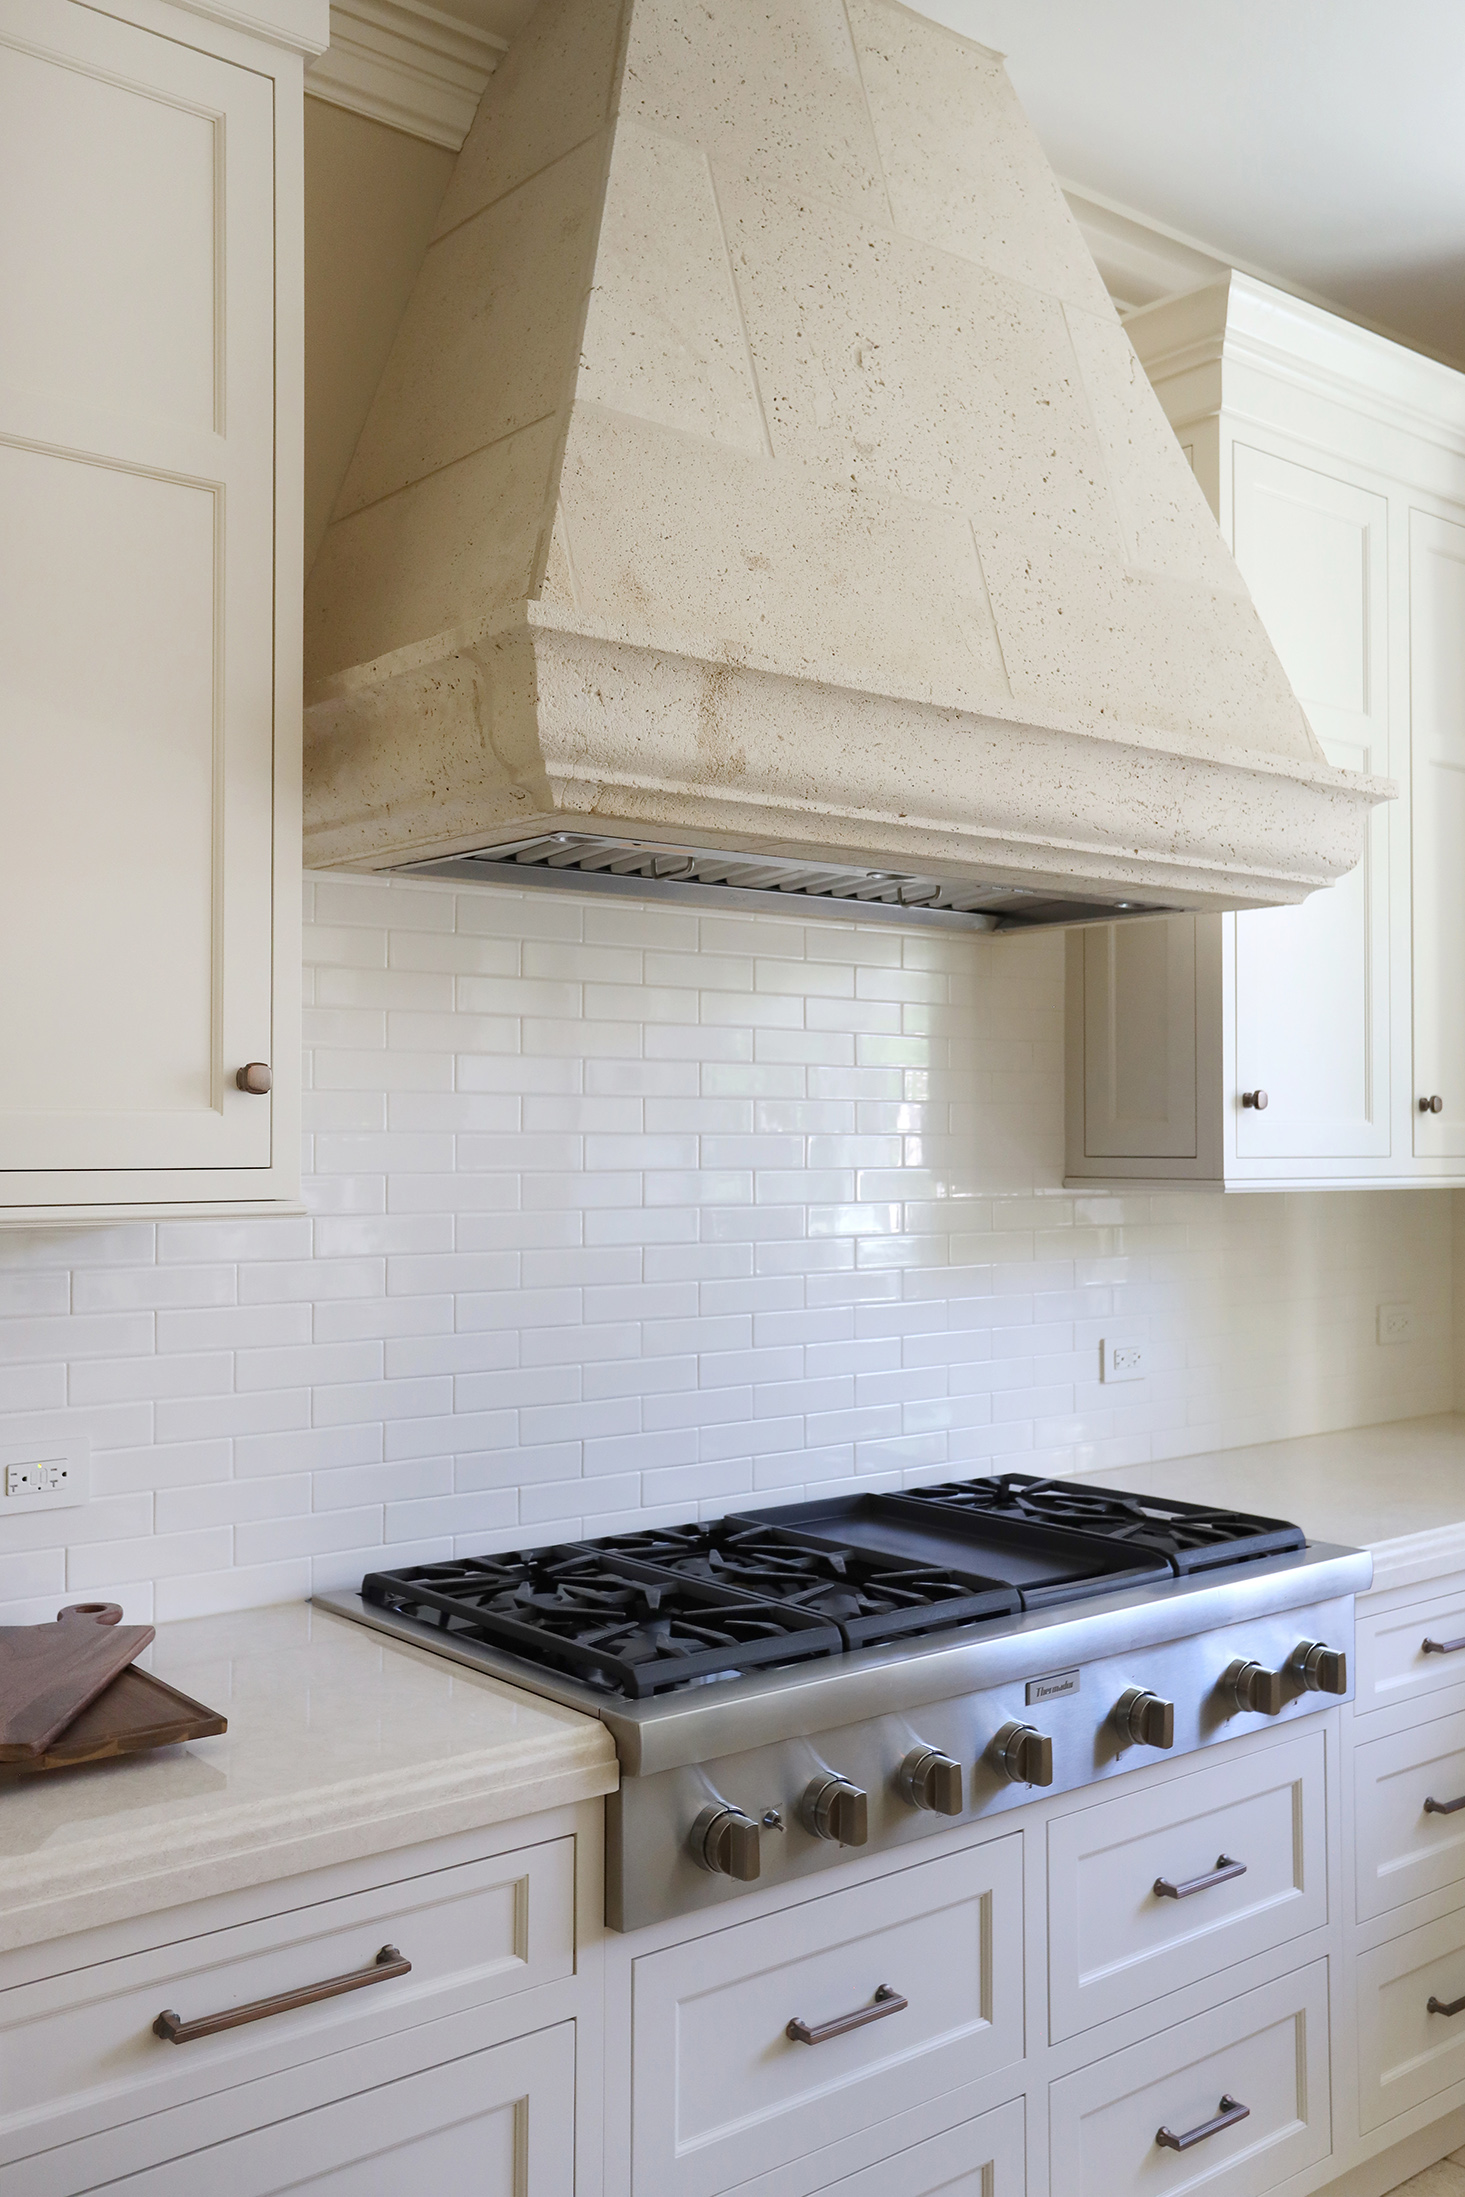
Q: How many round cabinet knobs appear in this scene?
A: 3